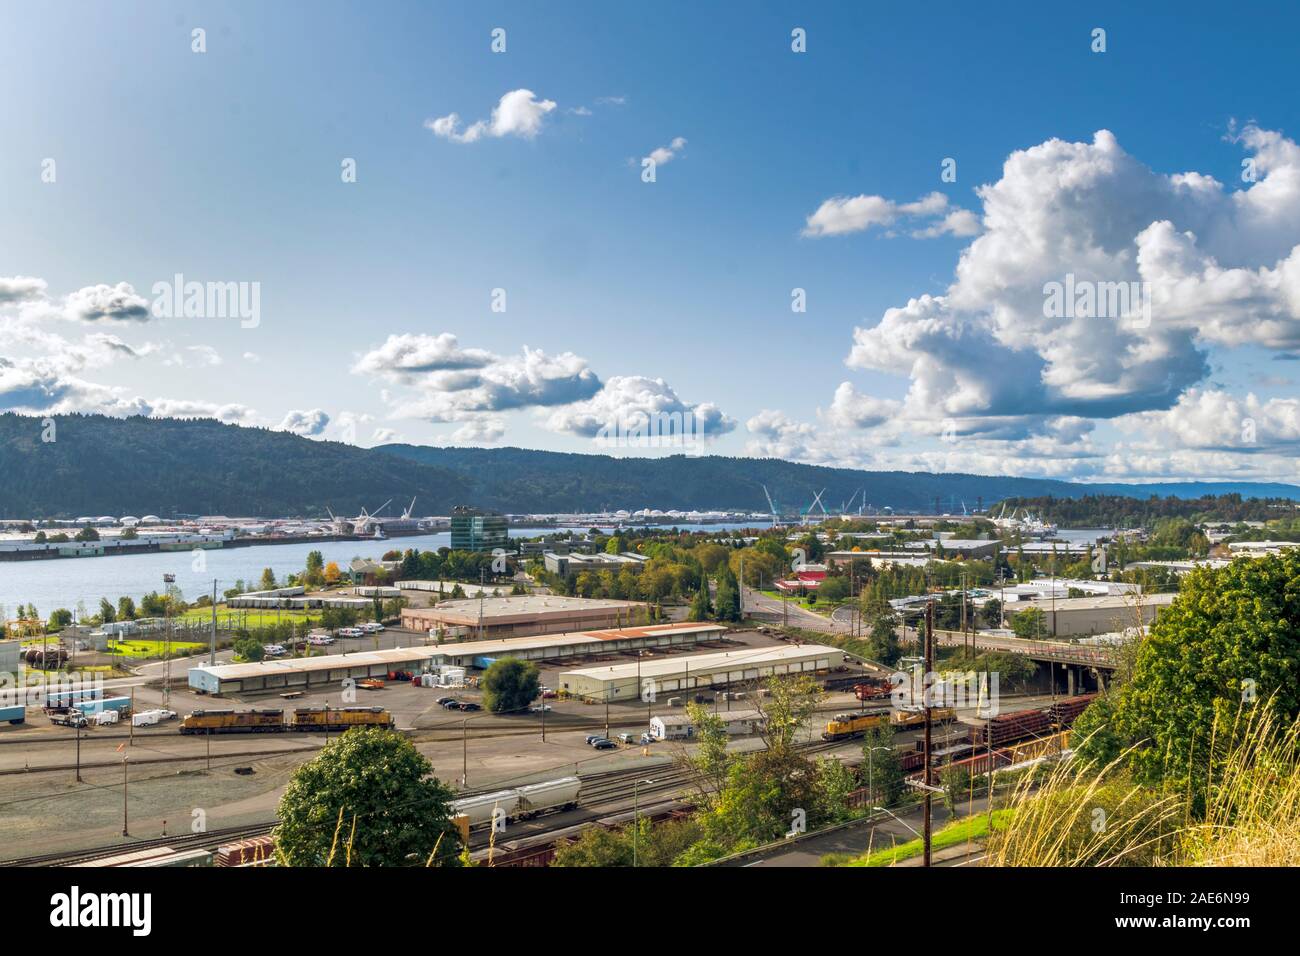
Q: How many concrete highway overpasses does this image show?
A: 1